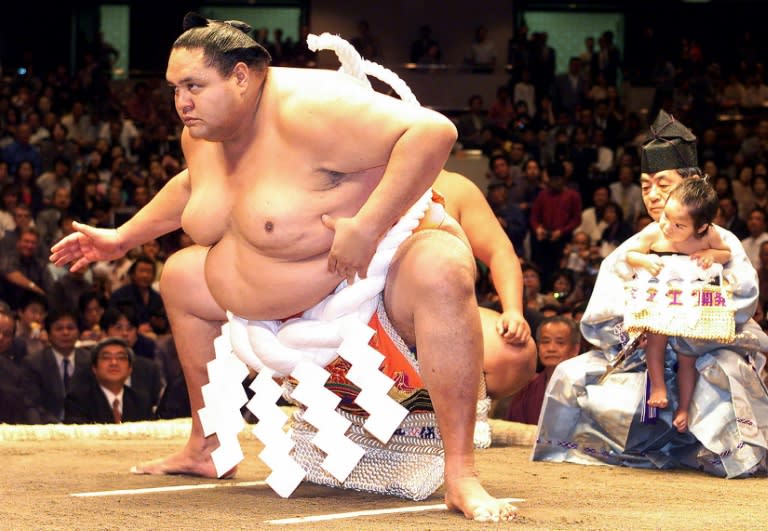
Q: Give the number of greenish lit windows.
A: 3